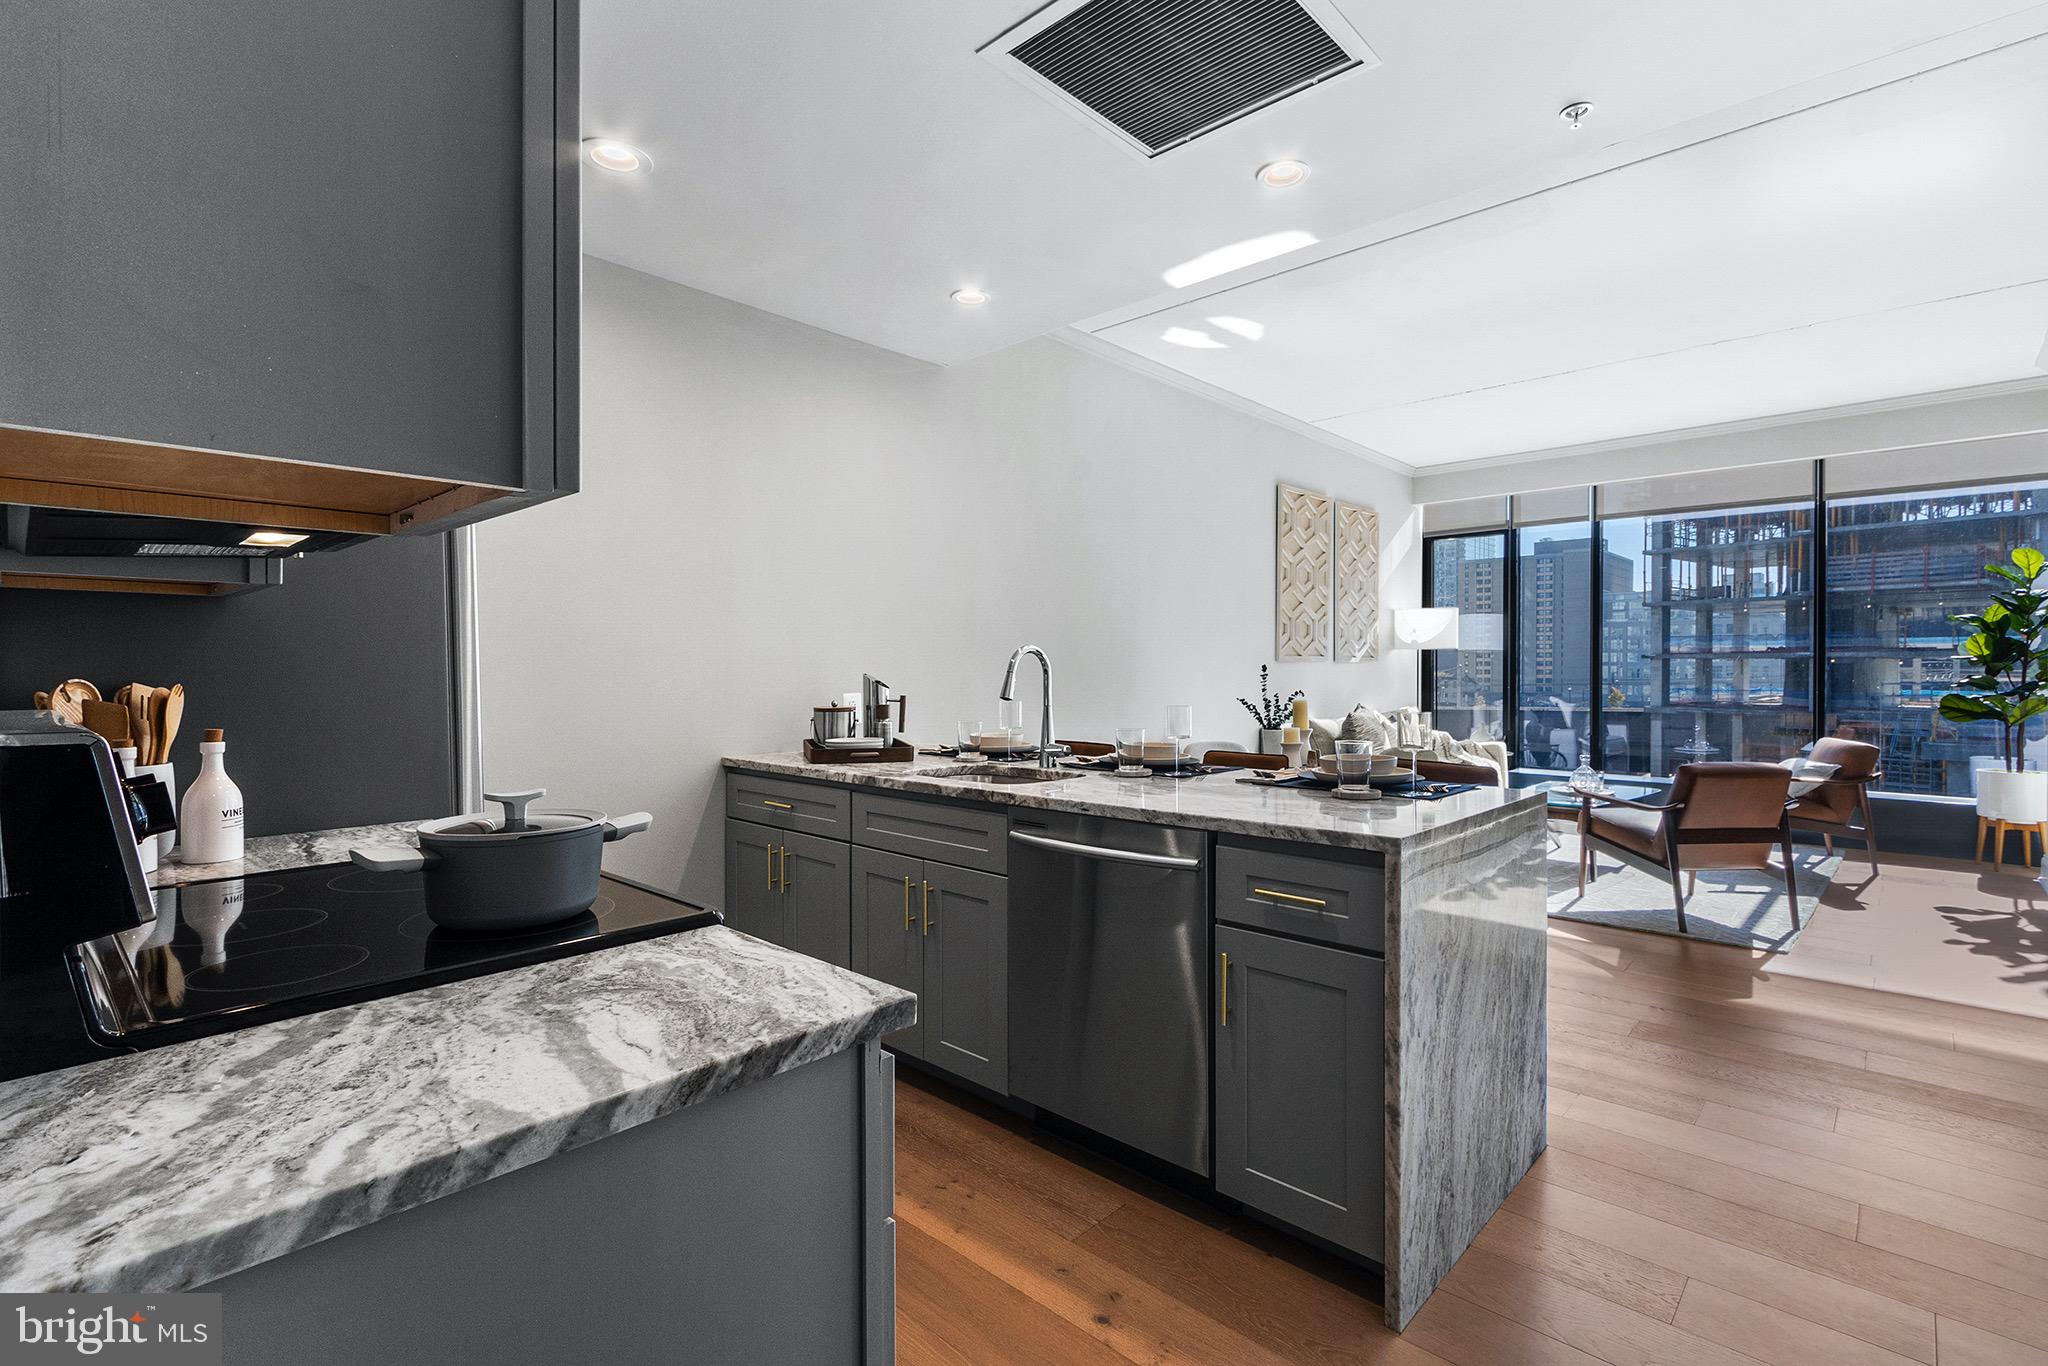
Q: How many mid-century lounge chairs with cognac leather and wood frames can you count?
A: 2